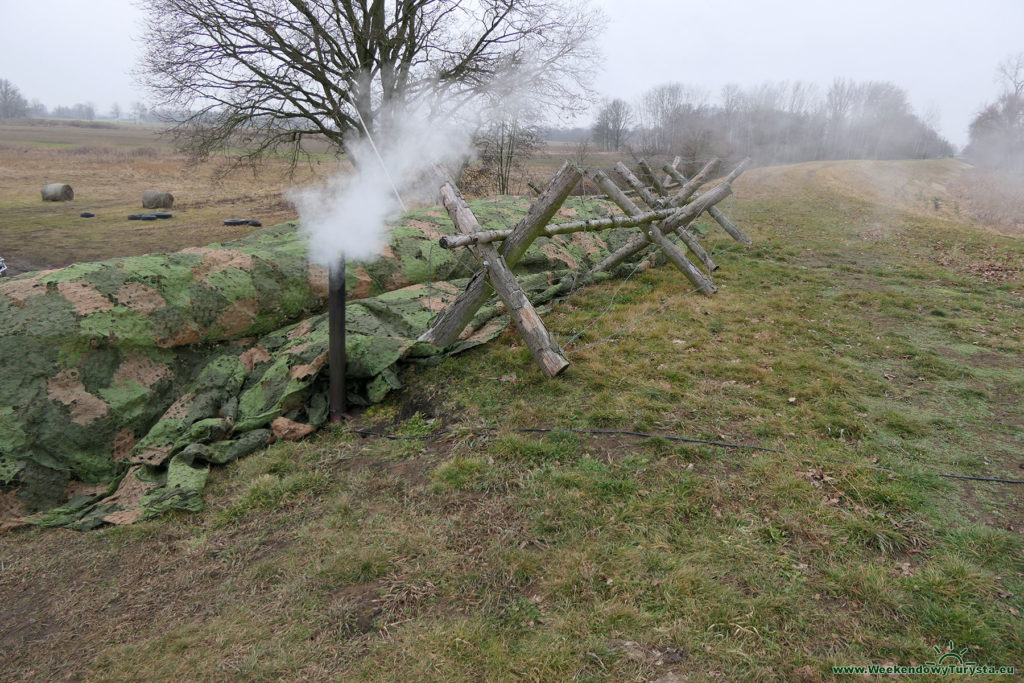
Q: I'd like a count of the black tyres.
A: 6